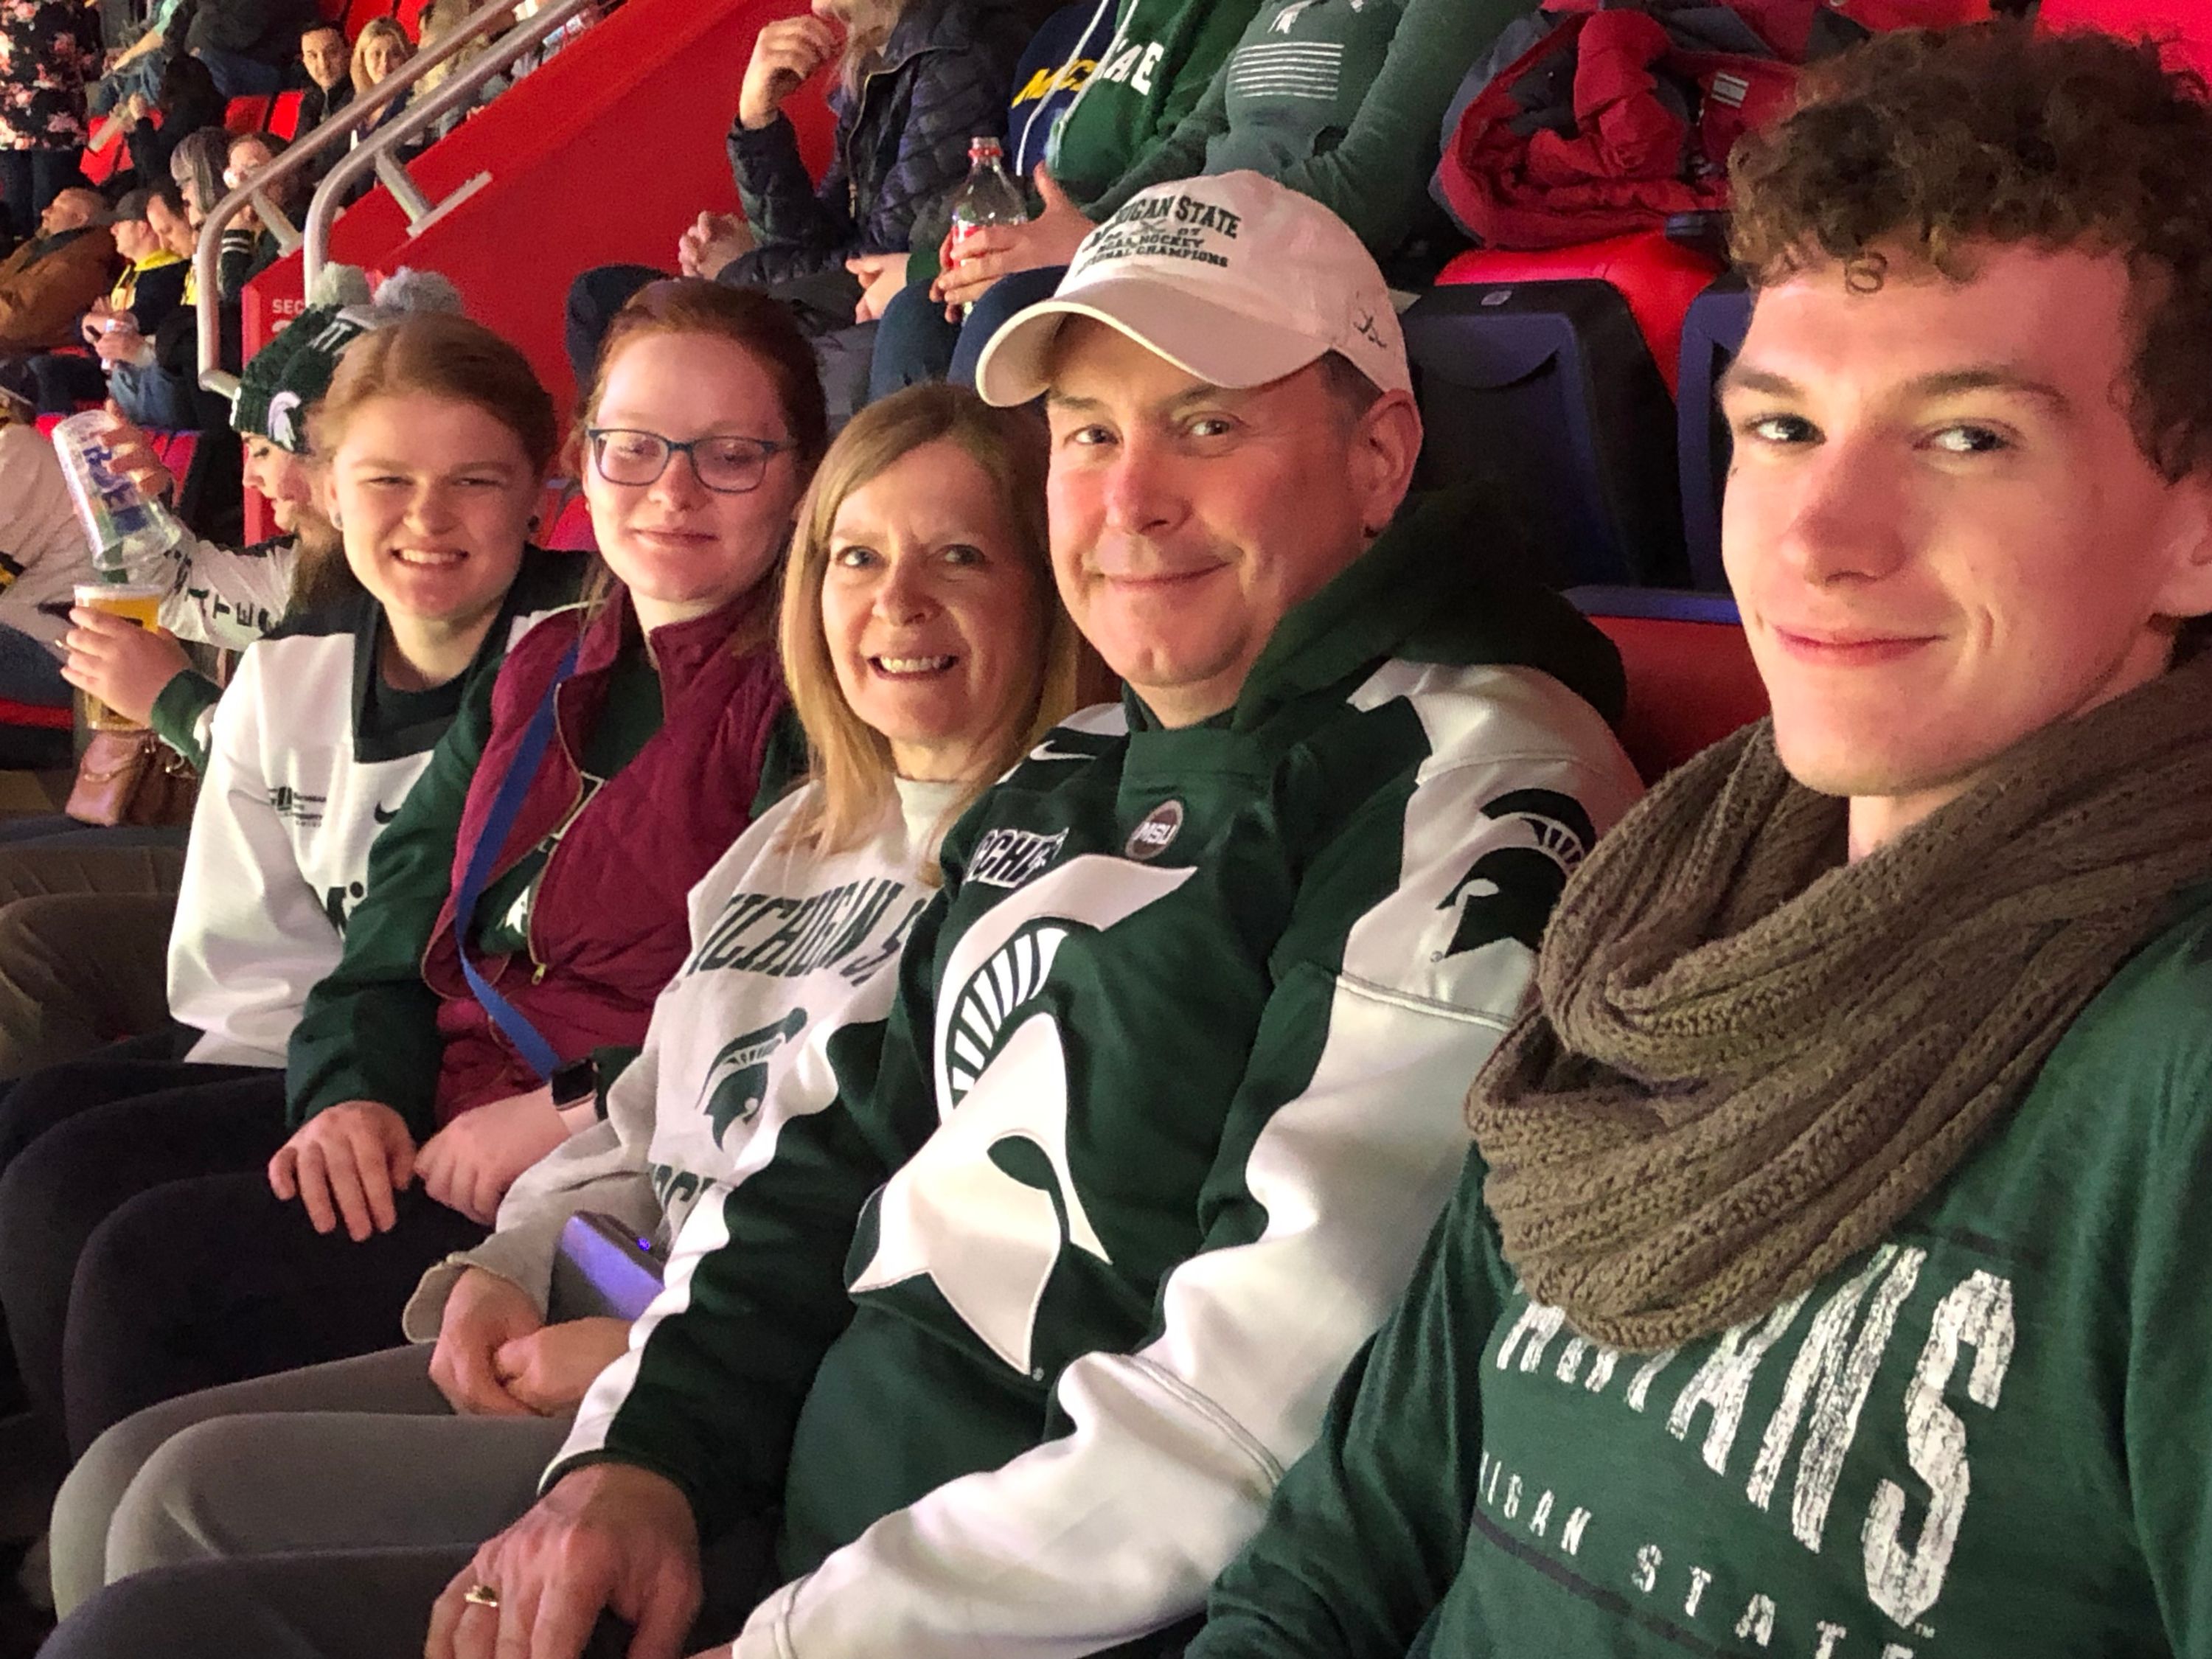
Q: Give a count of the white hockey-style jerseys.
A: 1